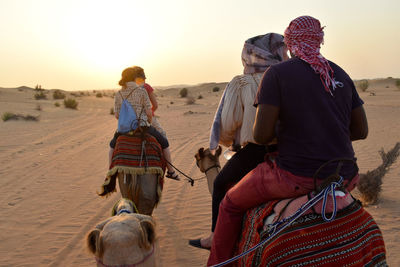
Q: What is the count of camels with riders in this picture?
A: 2